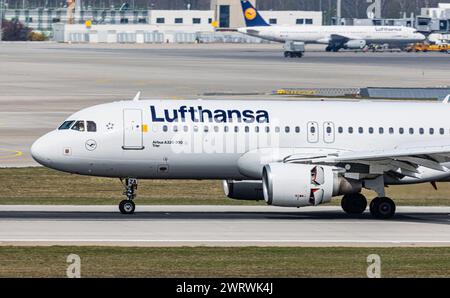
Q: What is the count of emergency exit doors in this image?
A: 2